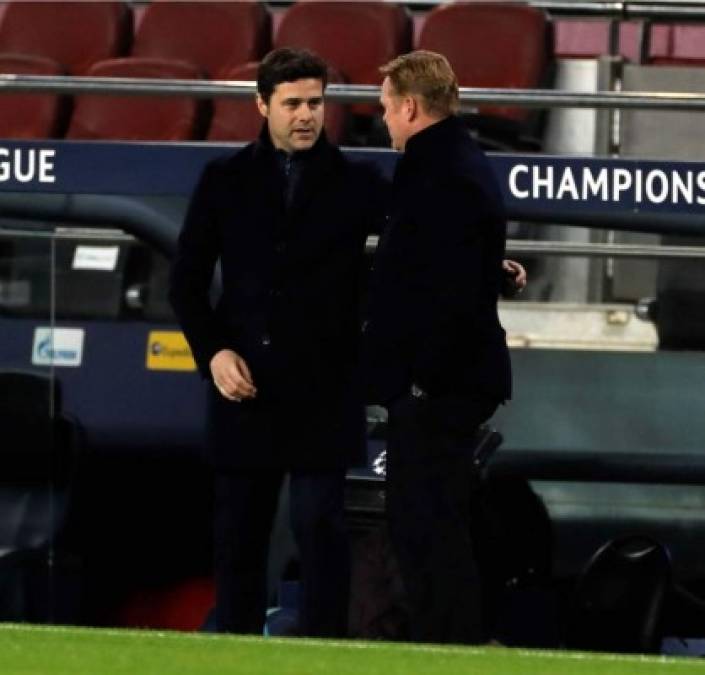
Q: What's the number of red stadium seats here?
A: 7